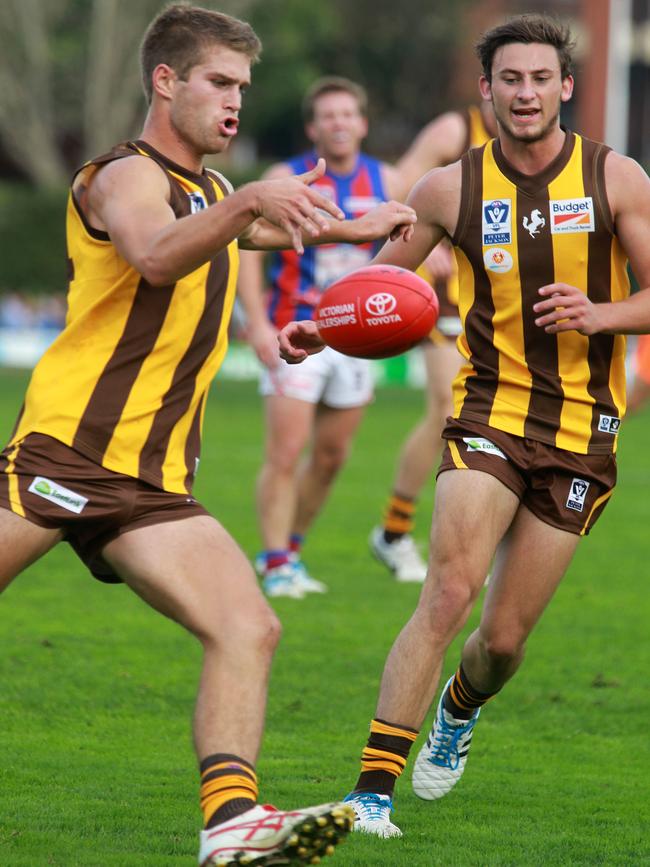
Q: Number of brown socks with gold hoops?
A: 4